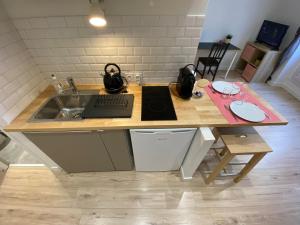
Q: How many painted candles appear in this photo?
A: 0